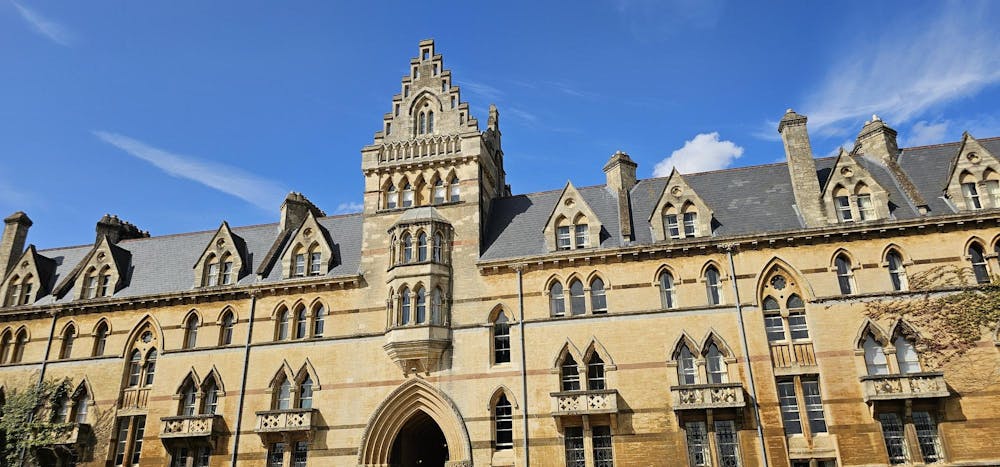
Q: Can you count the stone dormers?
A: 8